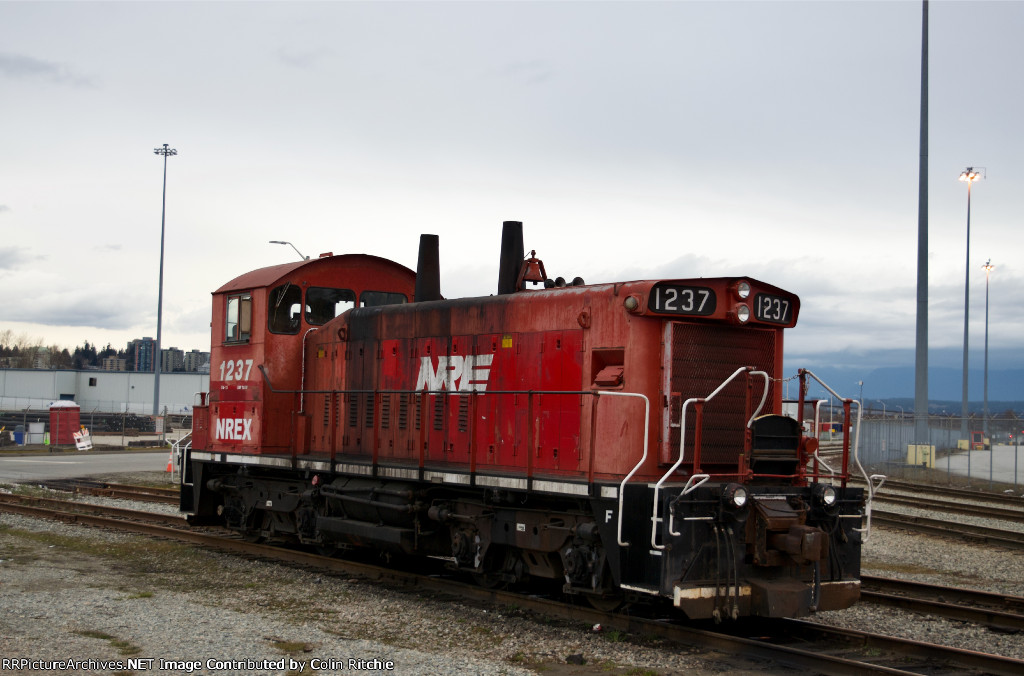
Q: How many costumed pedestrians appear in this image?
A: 0